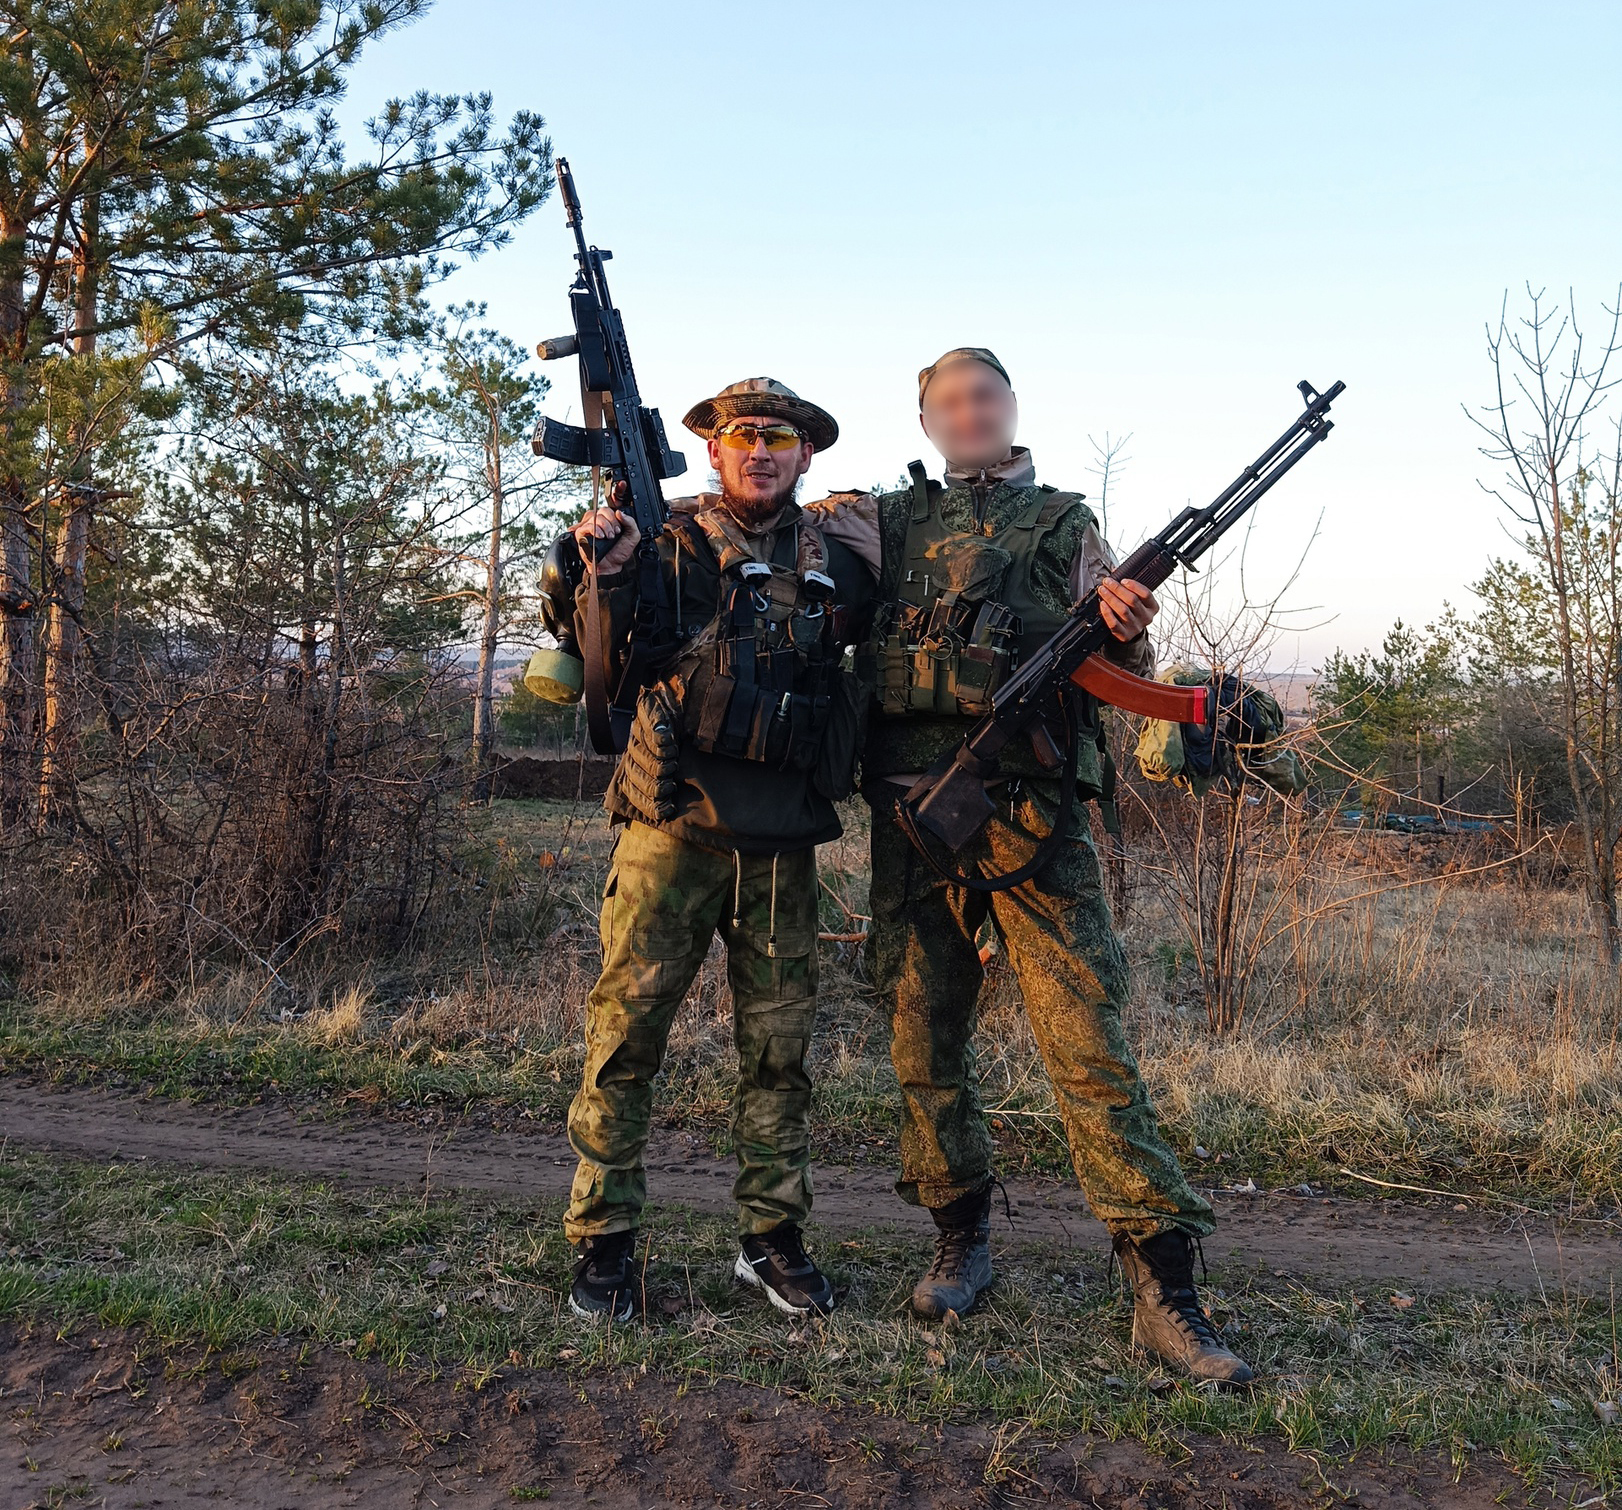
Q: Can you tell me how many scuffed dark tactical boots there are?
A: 2